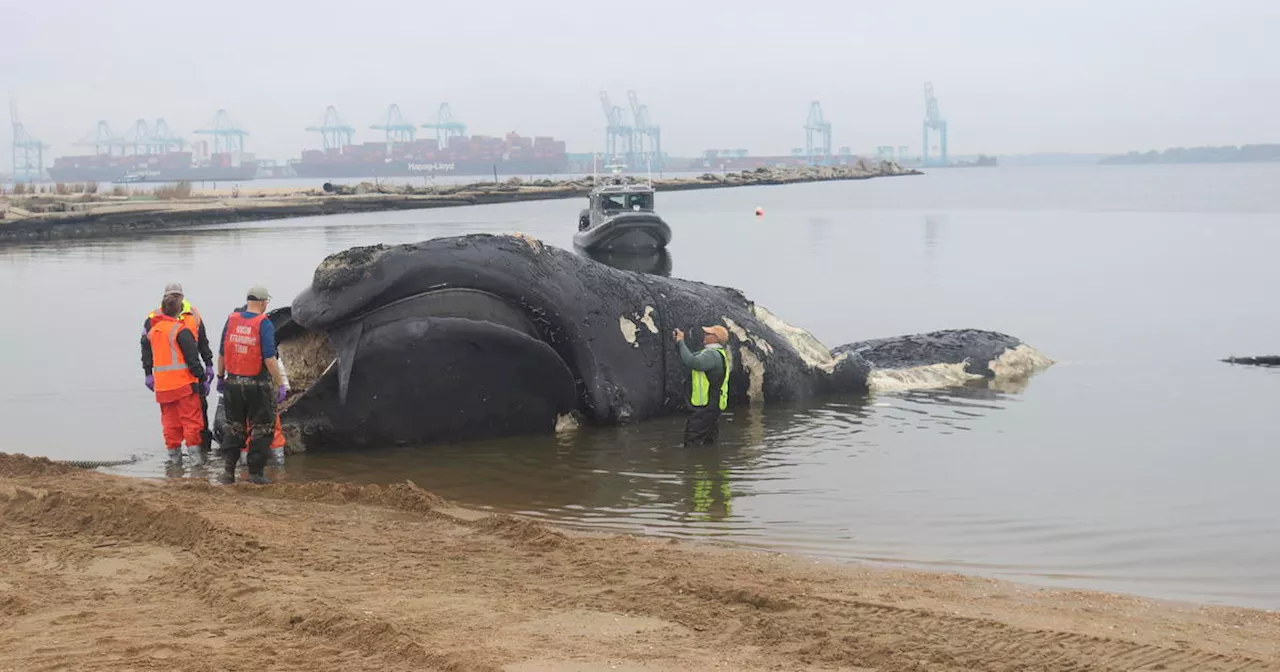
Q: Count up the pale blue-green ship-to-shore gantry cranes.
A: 12